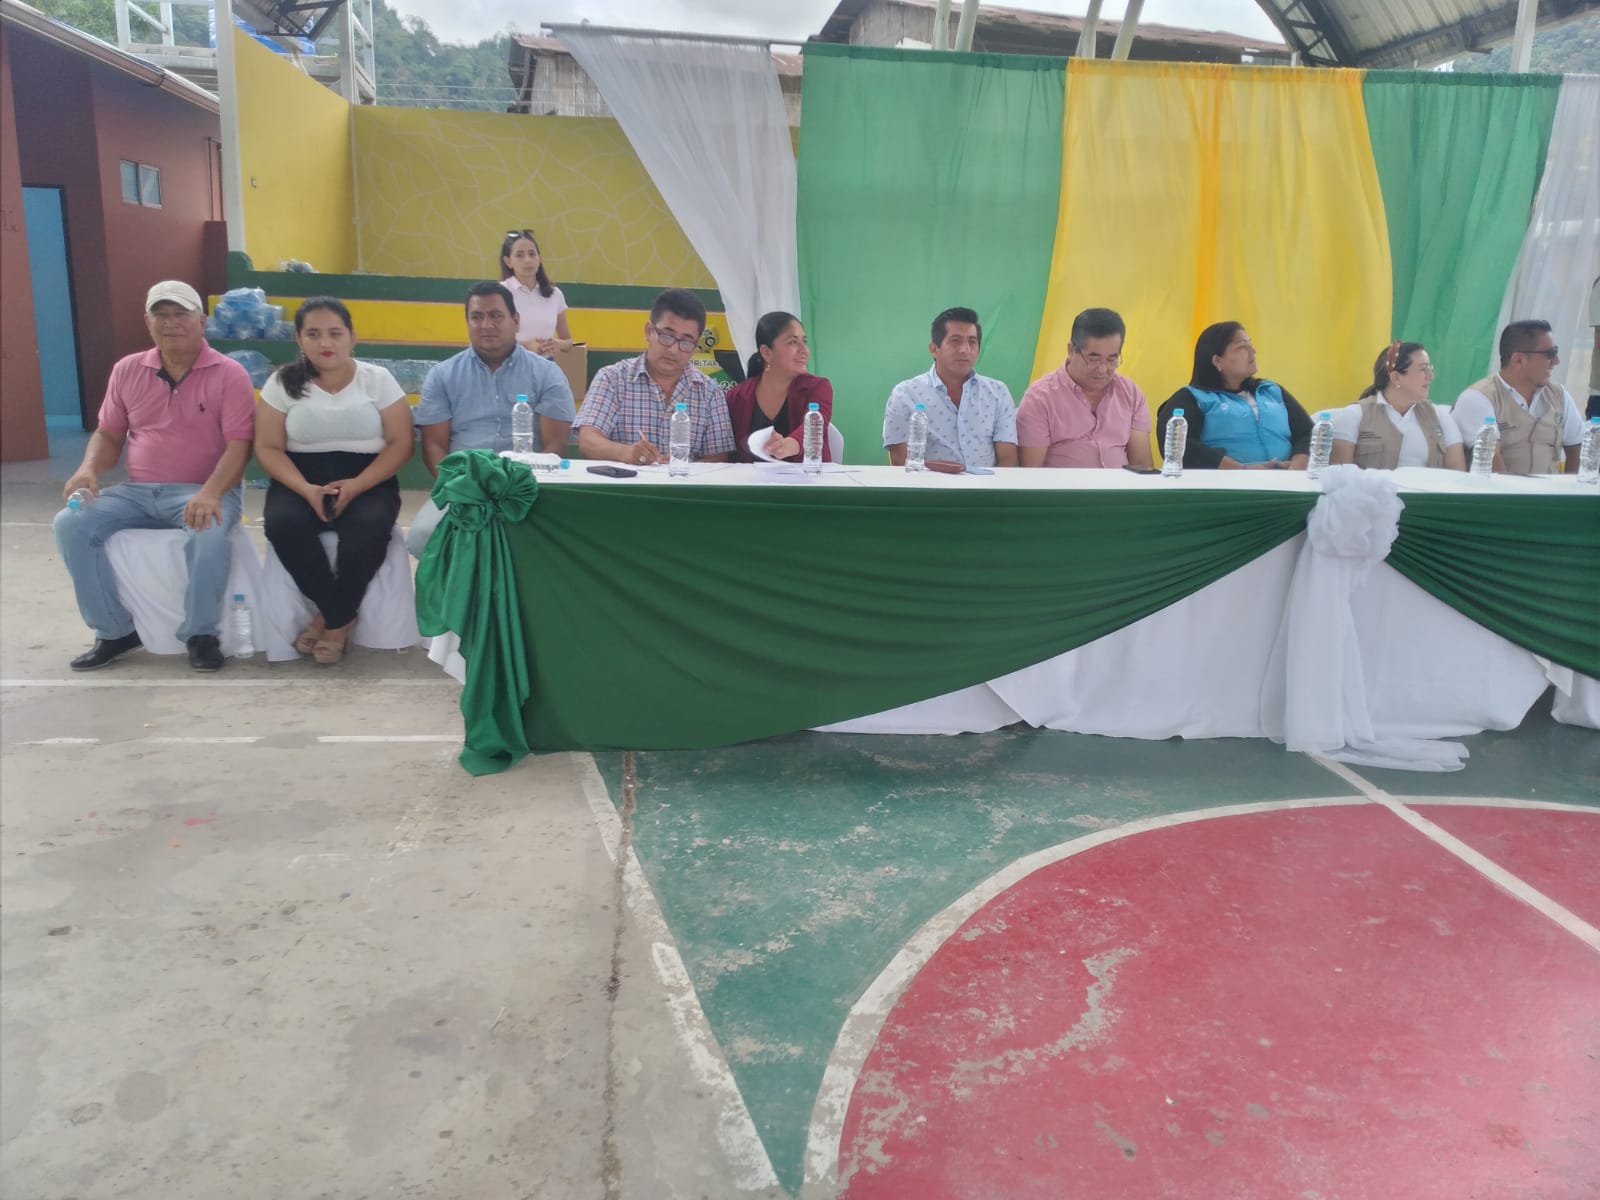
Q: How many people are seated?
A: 10